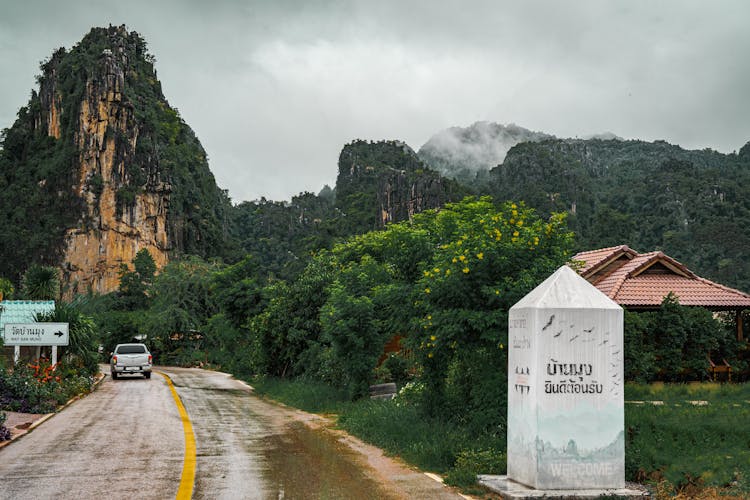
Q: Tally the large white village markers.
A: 1